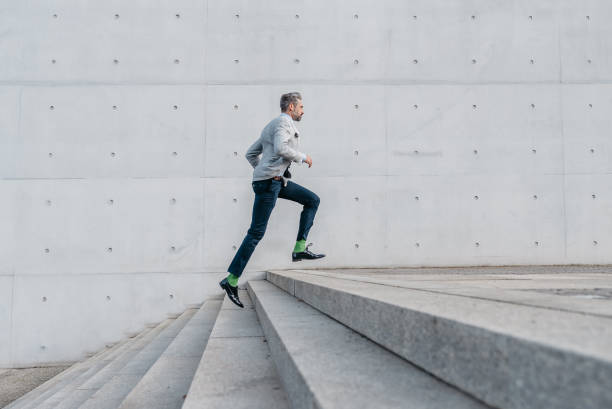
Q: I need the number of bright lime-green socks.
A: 2